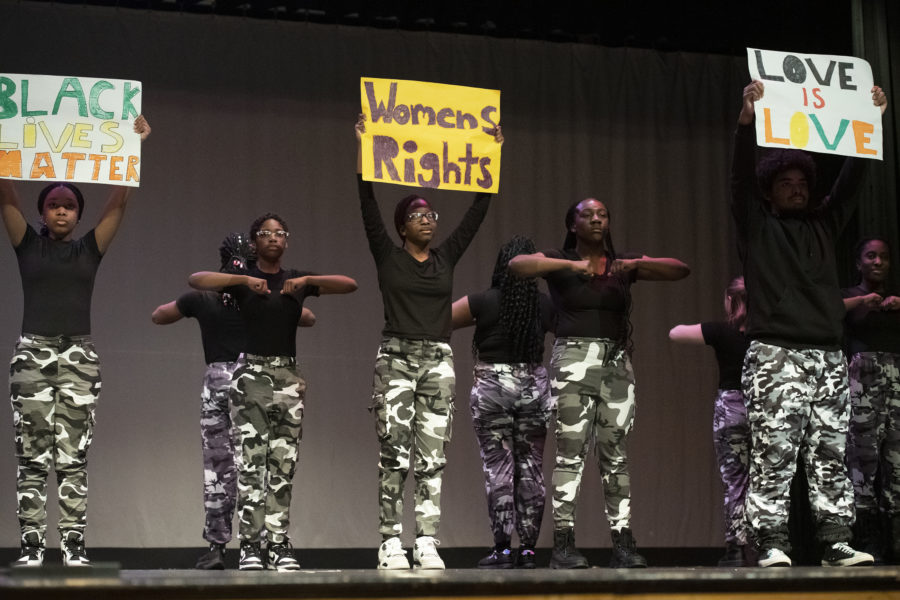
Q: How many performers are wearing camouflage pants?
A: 9